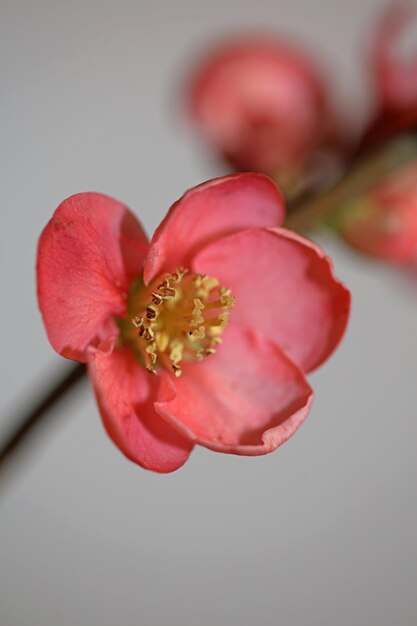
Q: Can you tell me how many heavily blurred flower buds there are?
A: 3